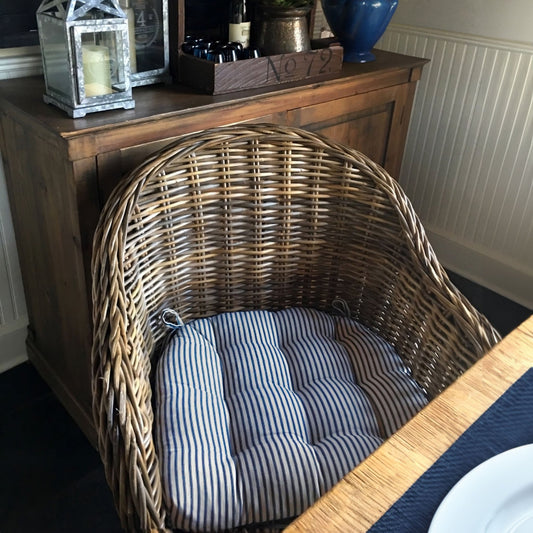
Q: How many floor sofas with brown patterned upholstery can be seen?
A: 0